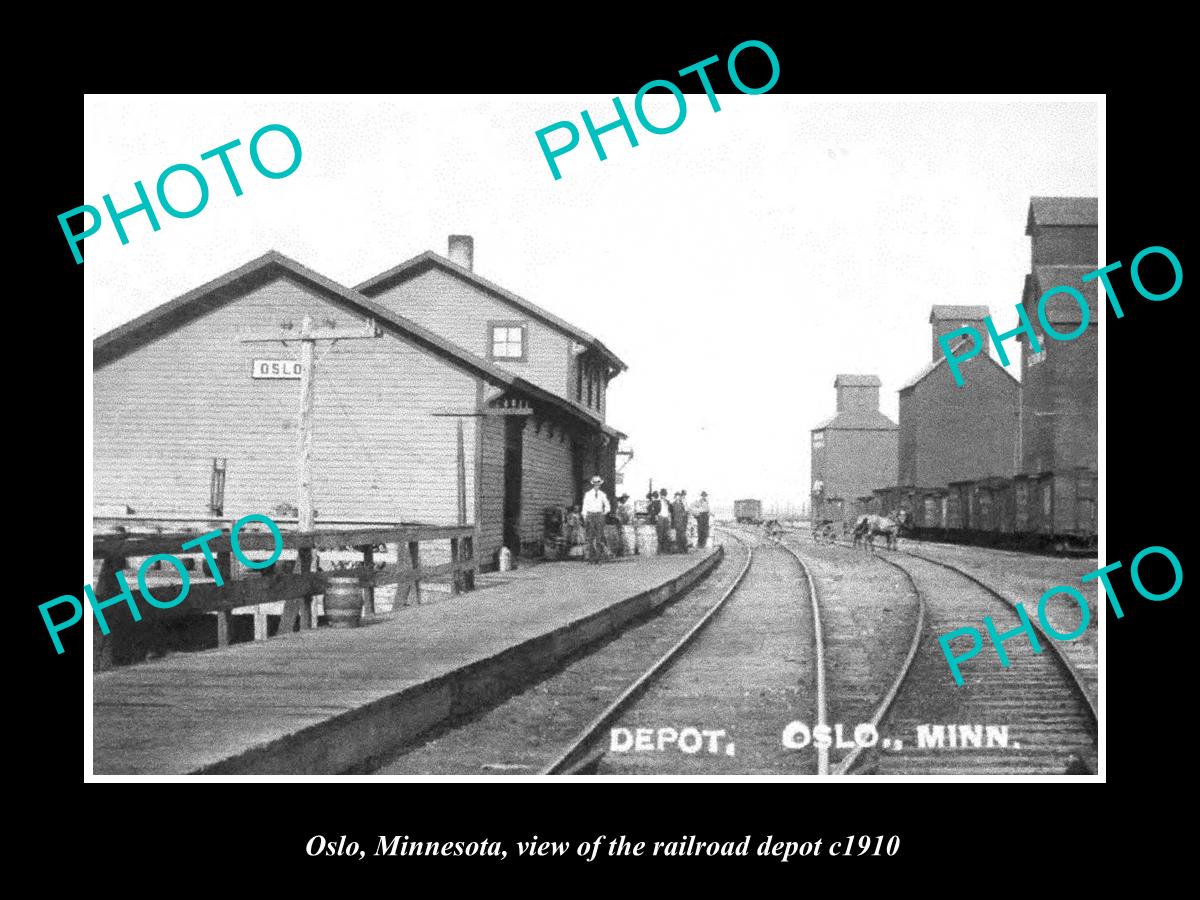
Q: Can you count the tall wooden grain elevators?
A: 3